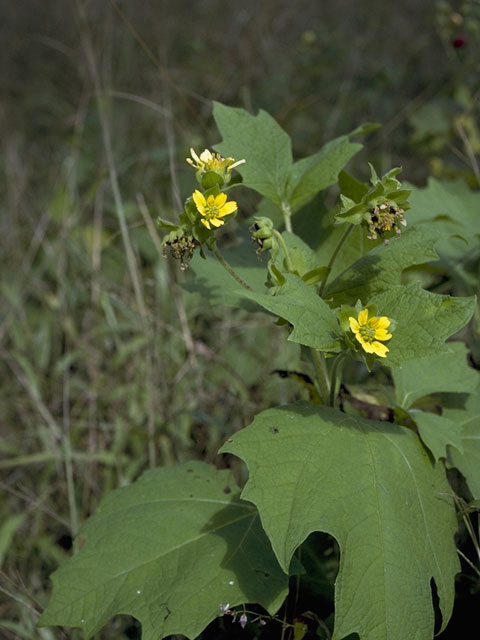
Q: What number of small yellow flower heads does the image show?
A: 3